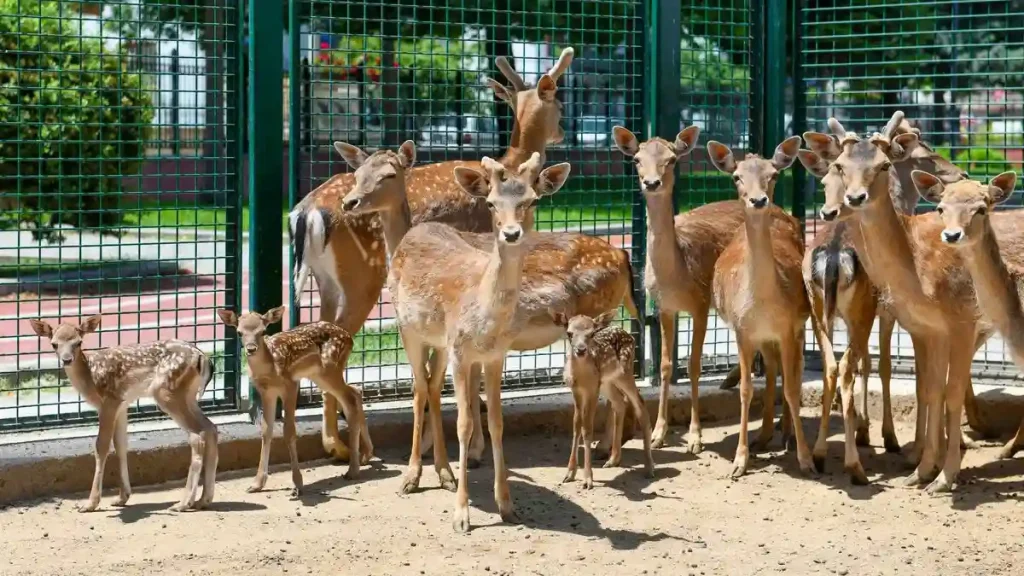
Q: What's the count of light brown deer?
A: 12